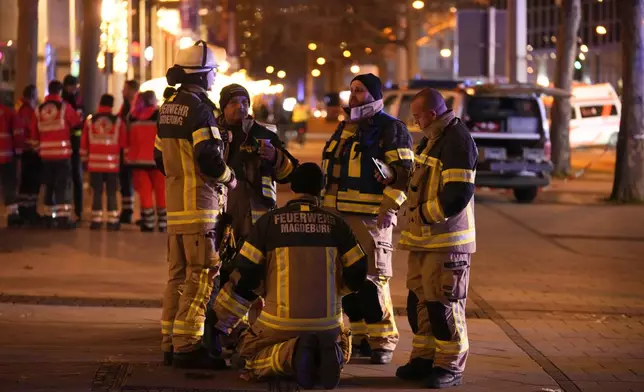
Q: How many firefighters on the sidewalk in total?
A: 5